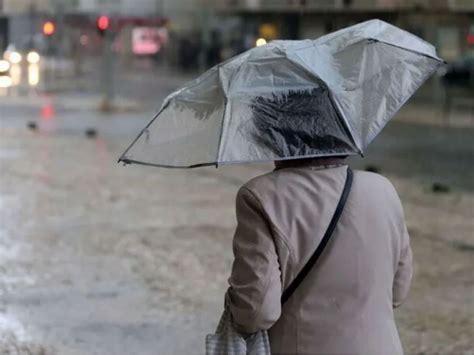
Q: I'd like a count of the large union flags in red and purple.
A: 0